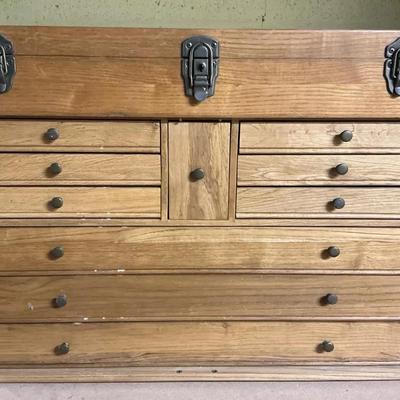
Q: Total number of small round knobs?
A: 13